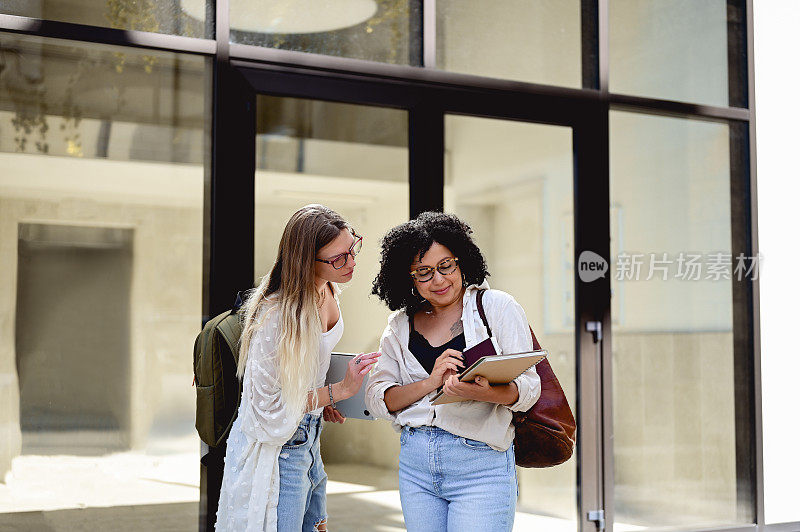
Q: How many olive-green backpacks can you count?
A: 1